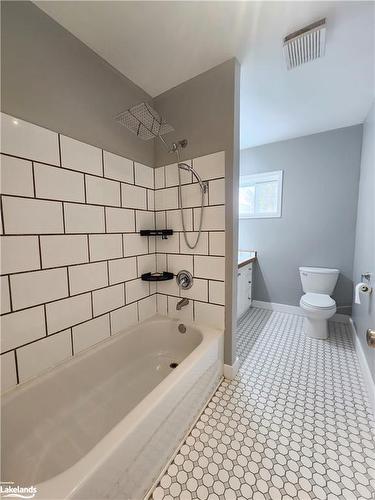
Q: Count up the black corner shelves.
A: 2